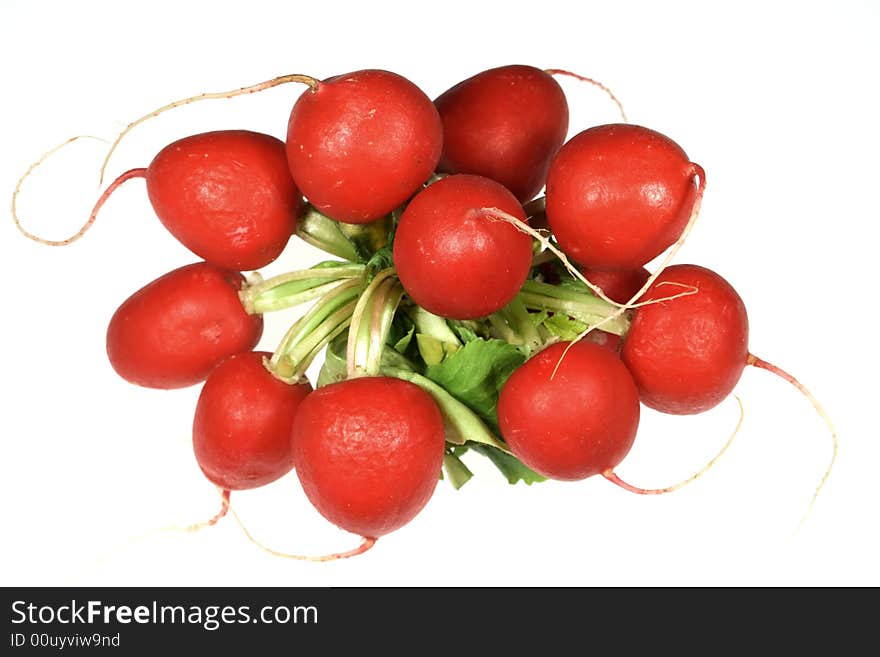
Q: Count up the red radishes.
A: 11